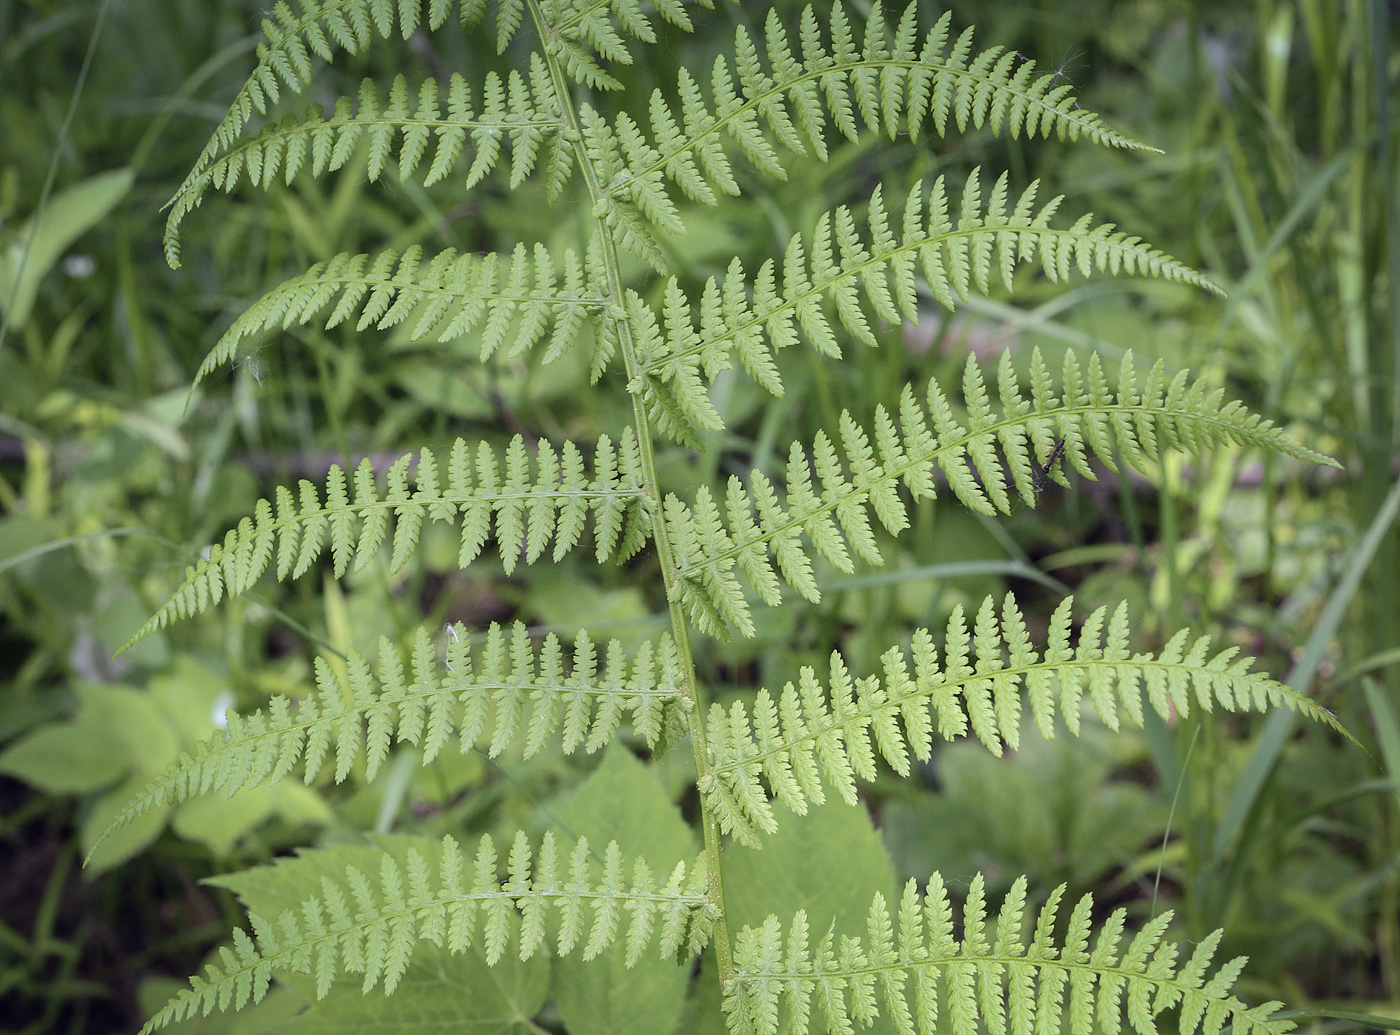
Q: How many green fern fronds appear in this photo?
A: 12